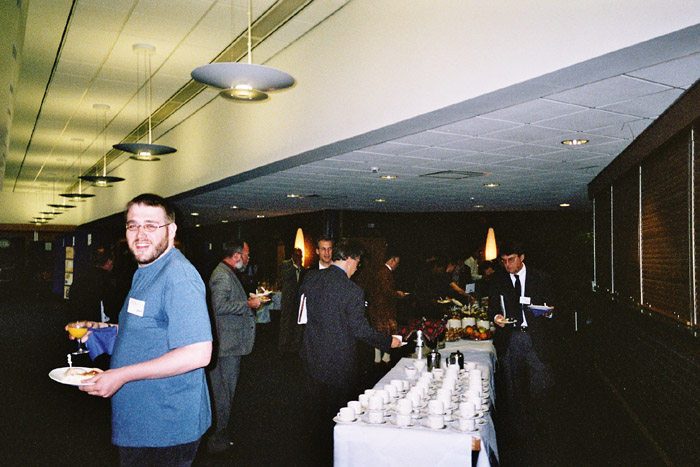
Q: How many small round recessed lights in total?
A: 12